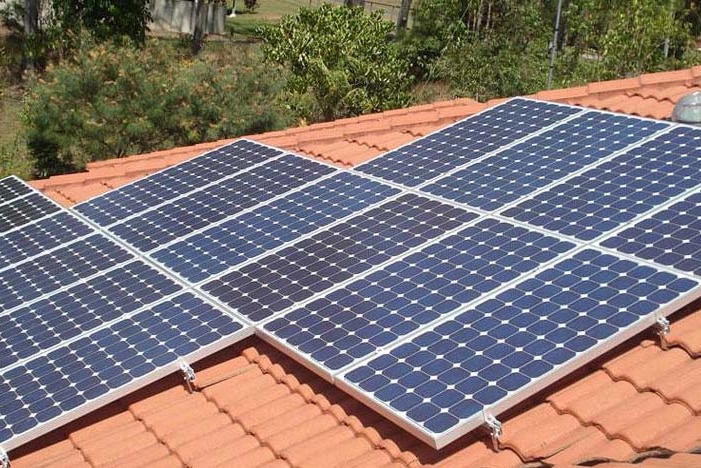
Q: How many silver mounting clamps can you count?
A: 4